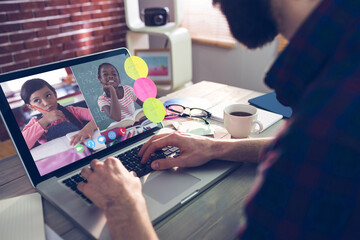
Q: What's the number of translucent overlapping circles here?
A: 3